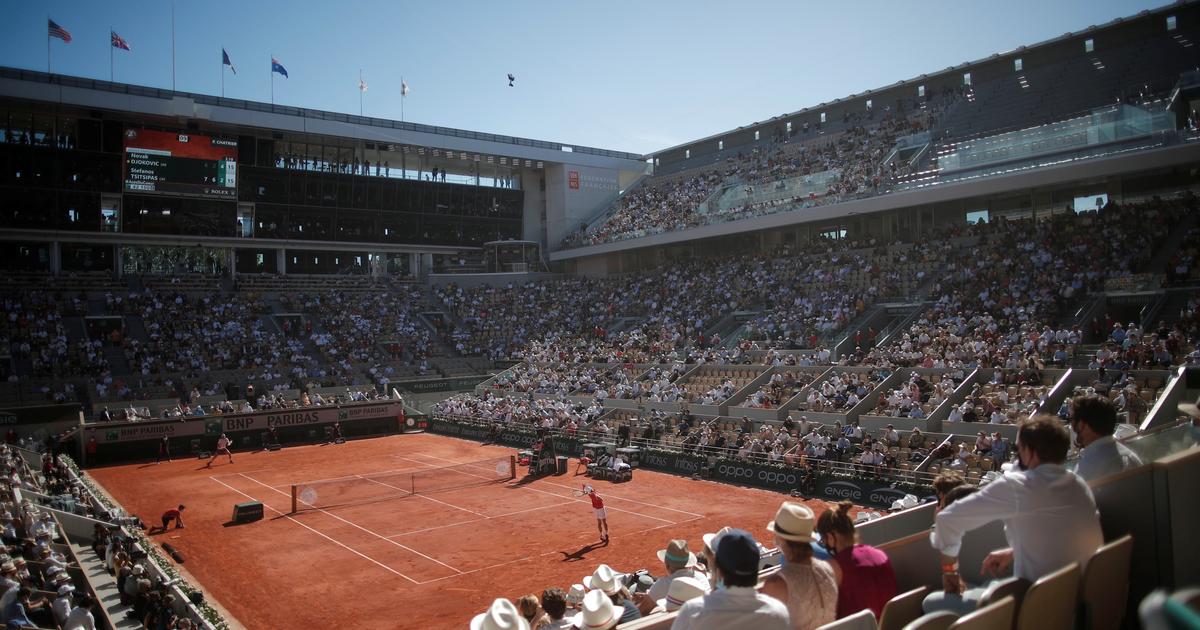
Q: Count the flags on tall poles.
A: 6